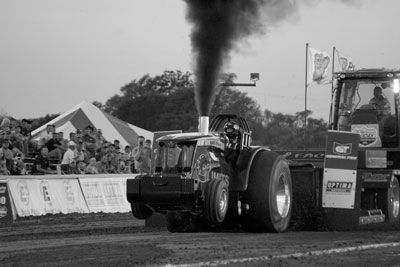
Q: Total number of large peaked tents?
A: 1